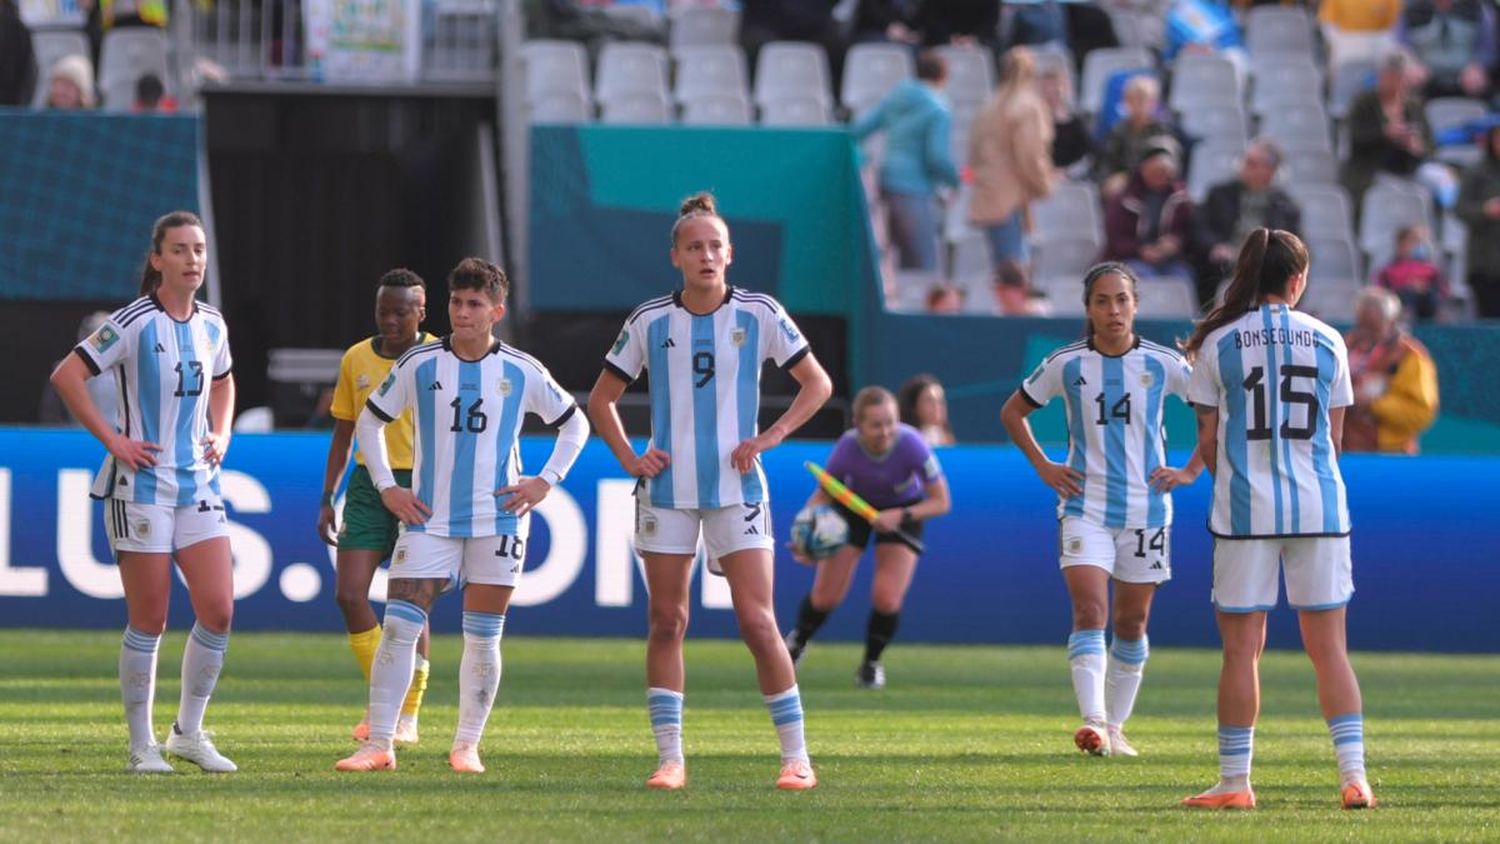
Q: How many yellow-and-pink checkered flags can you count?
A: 1